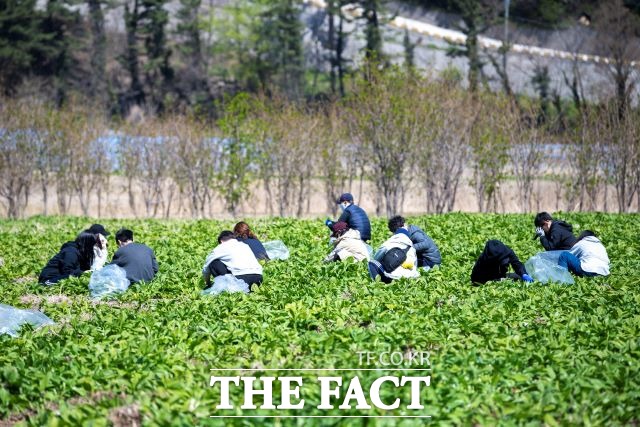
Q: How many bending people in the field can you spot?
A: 12